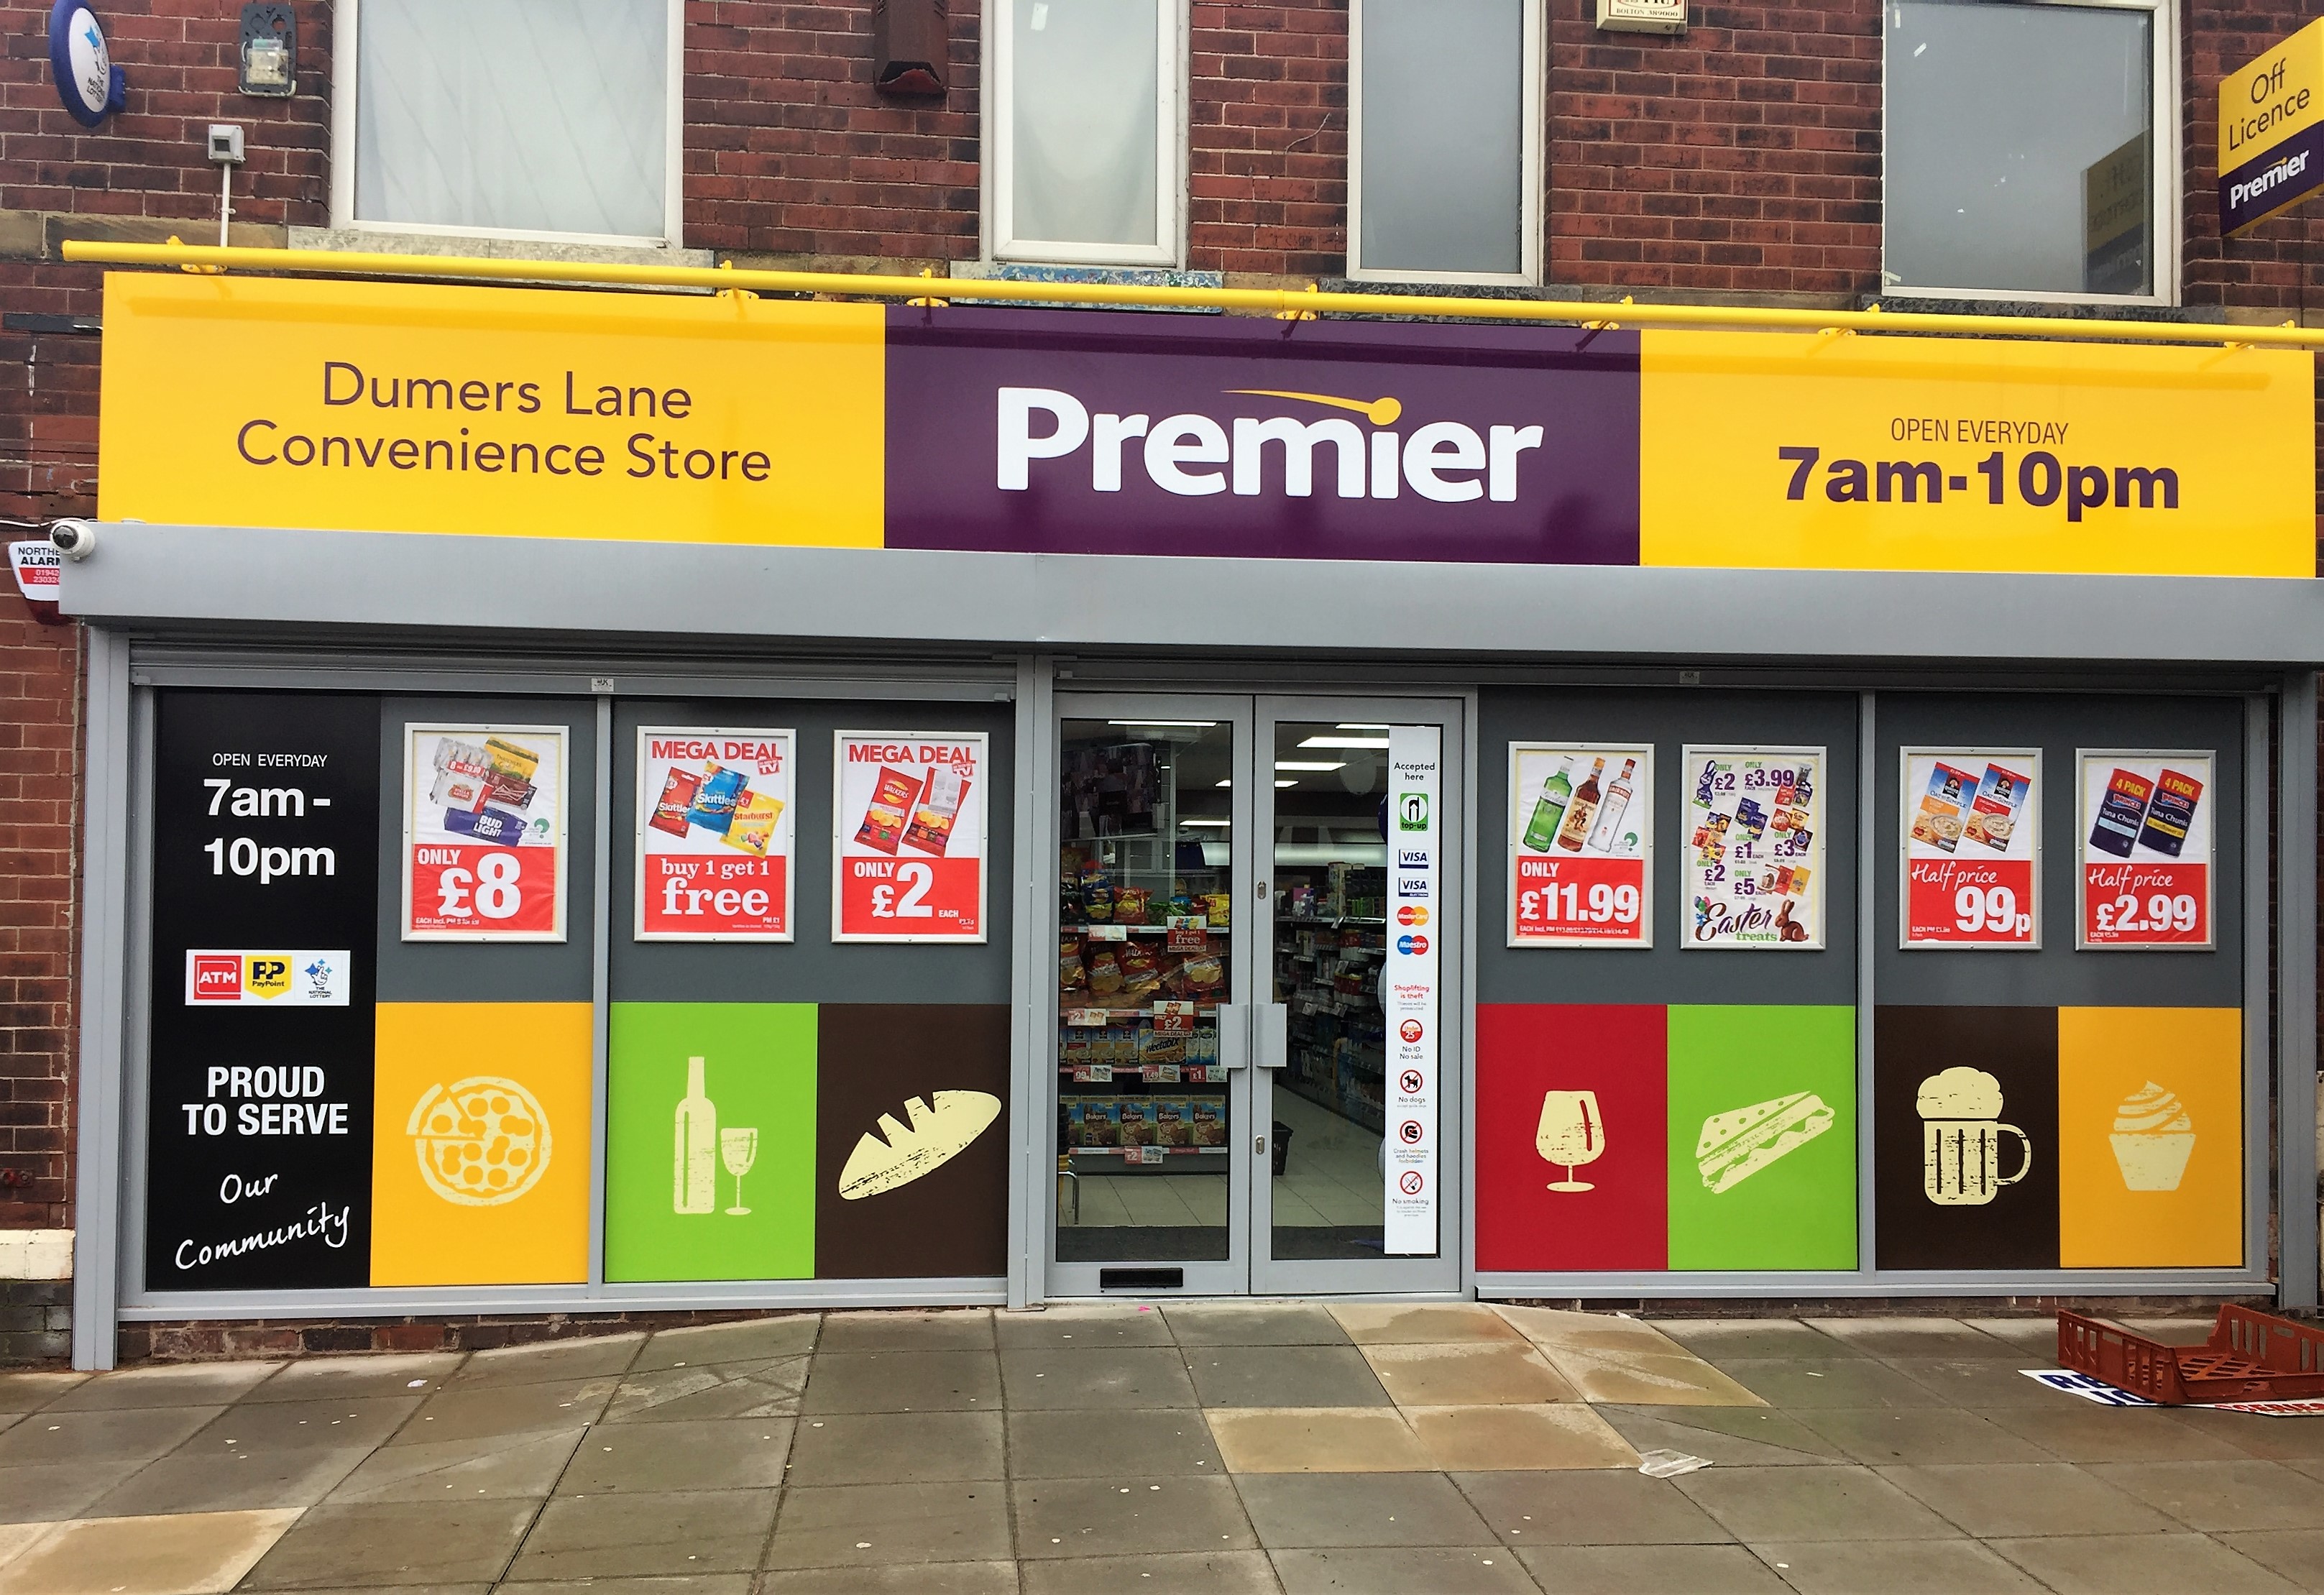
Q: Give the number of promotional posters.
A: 7